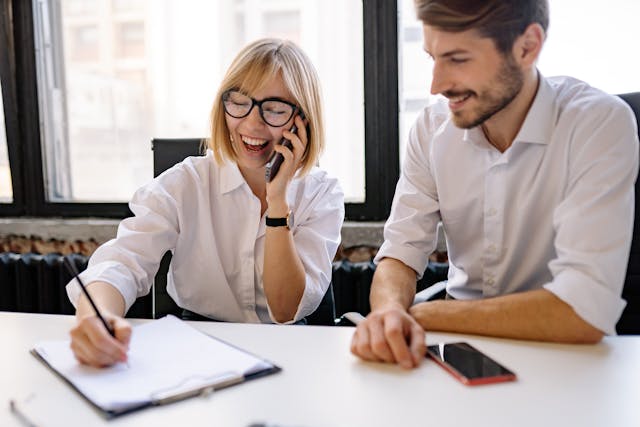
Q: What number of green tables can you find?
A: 0